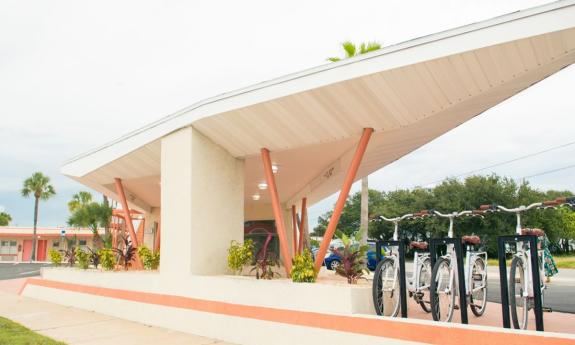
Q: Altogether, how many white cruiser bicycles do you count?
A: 3